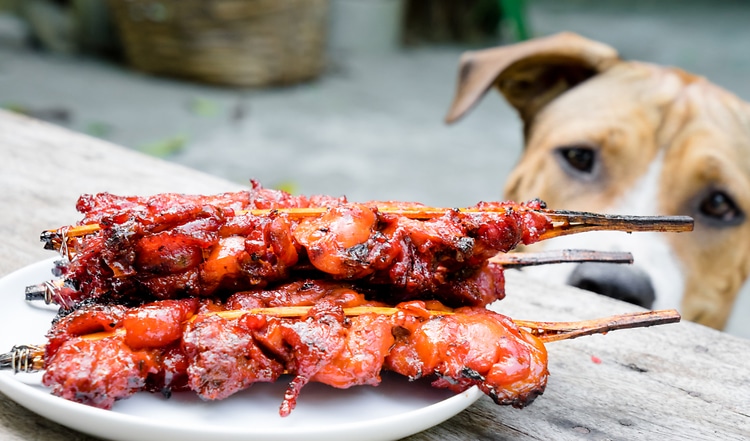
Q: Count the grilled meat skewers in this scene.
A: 3